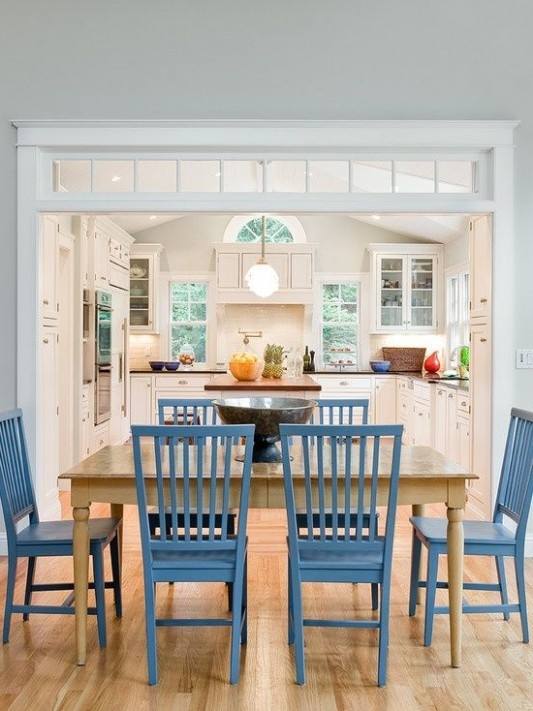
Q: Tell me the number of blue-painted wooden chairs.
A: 6